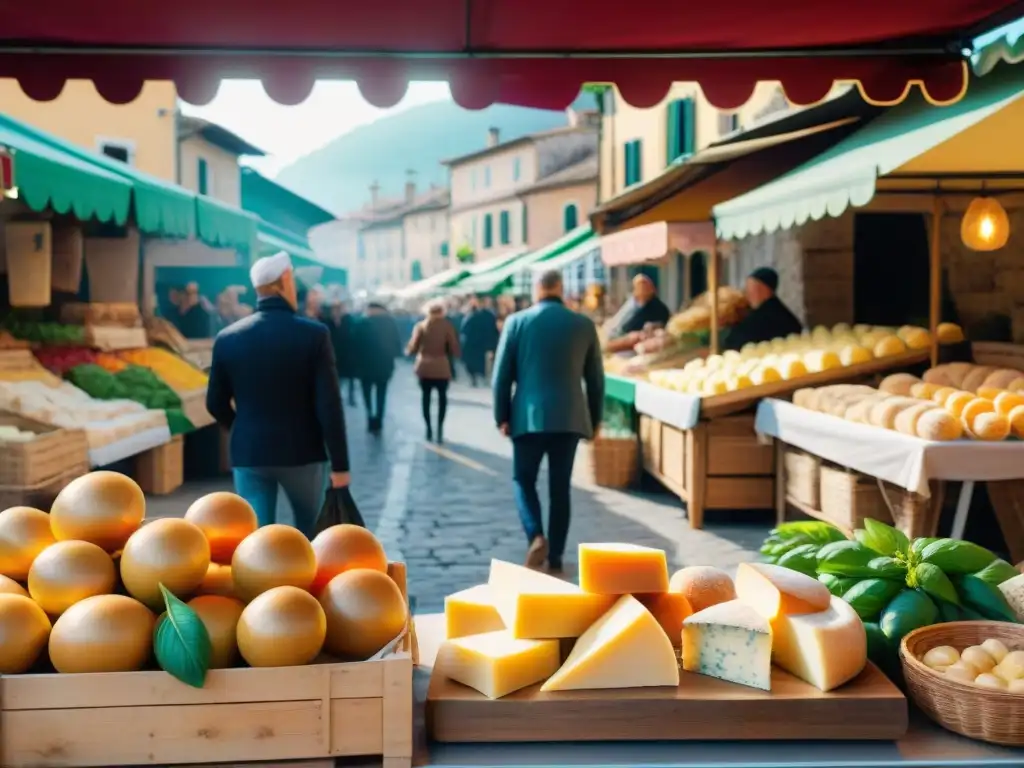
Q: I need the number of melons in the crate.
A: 14